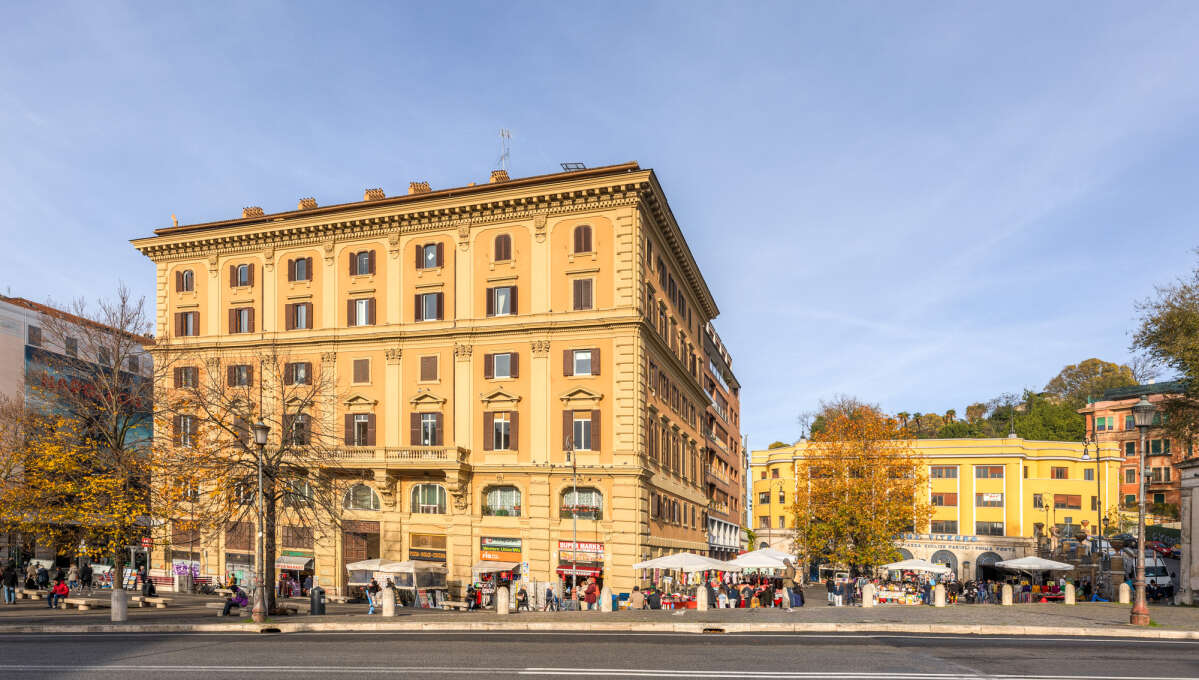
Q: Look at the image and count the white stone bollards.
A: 11